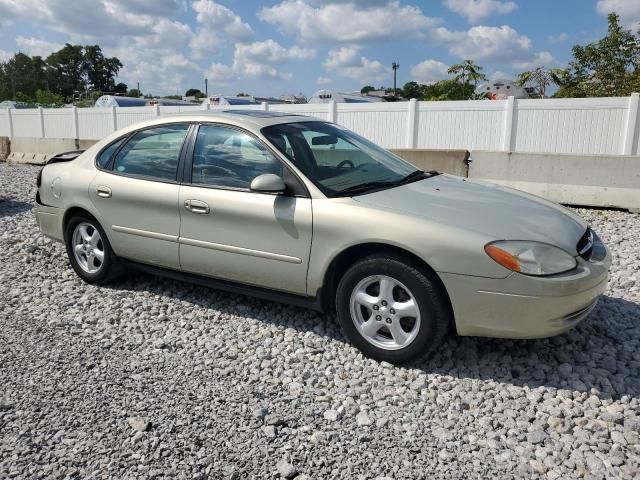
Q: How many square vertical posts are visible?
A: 11